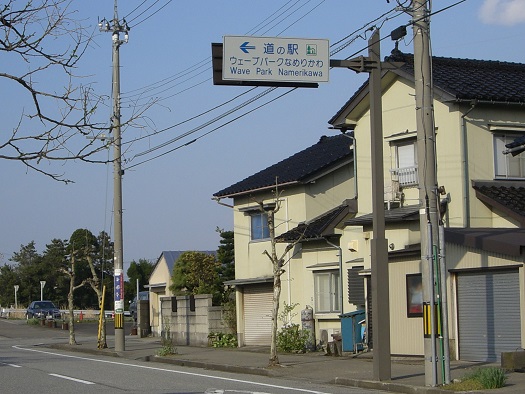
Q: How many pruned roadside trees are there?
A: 3